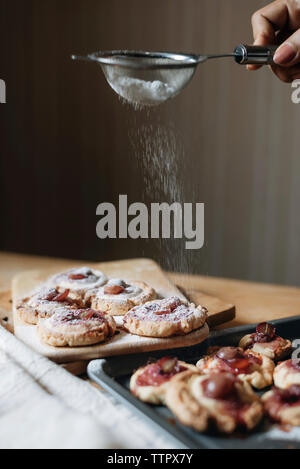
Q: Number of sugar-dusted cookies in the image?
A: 5